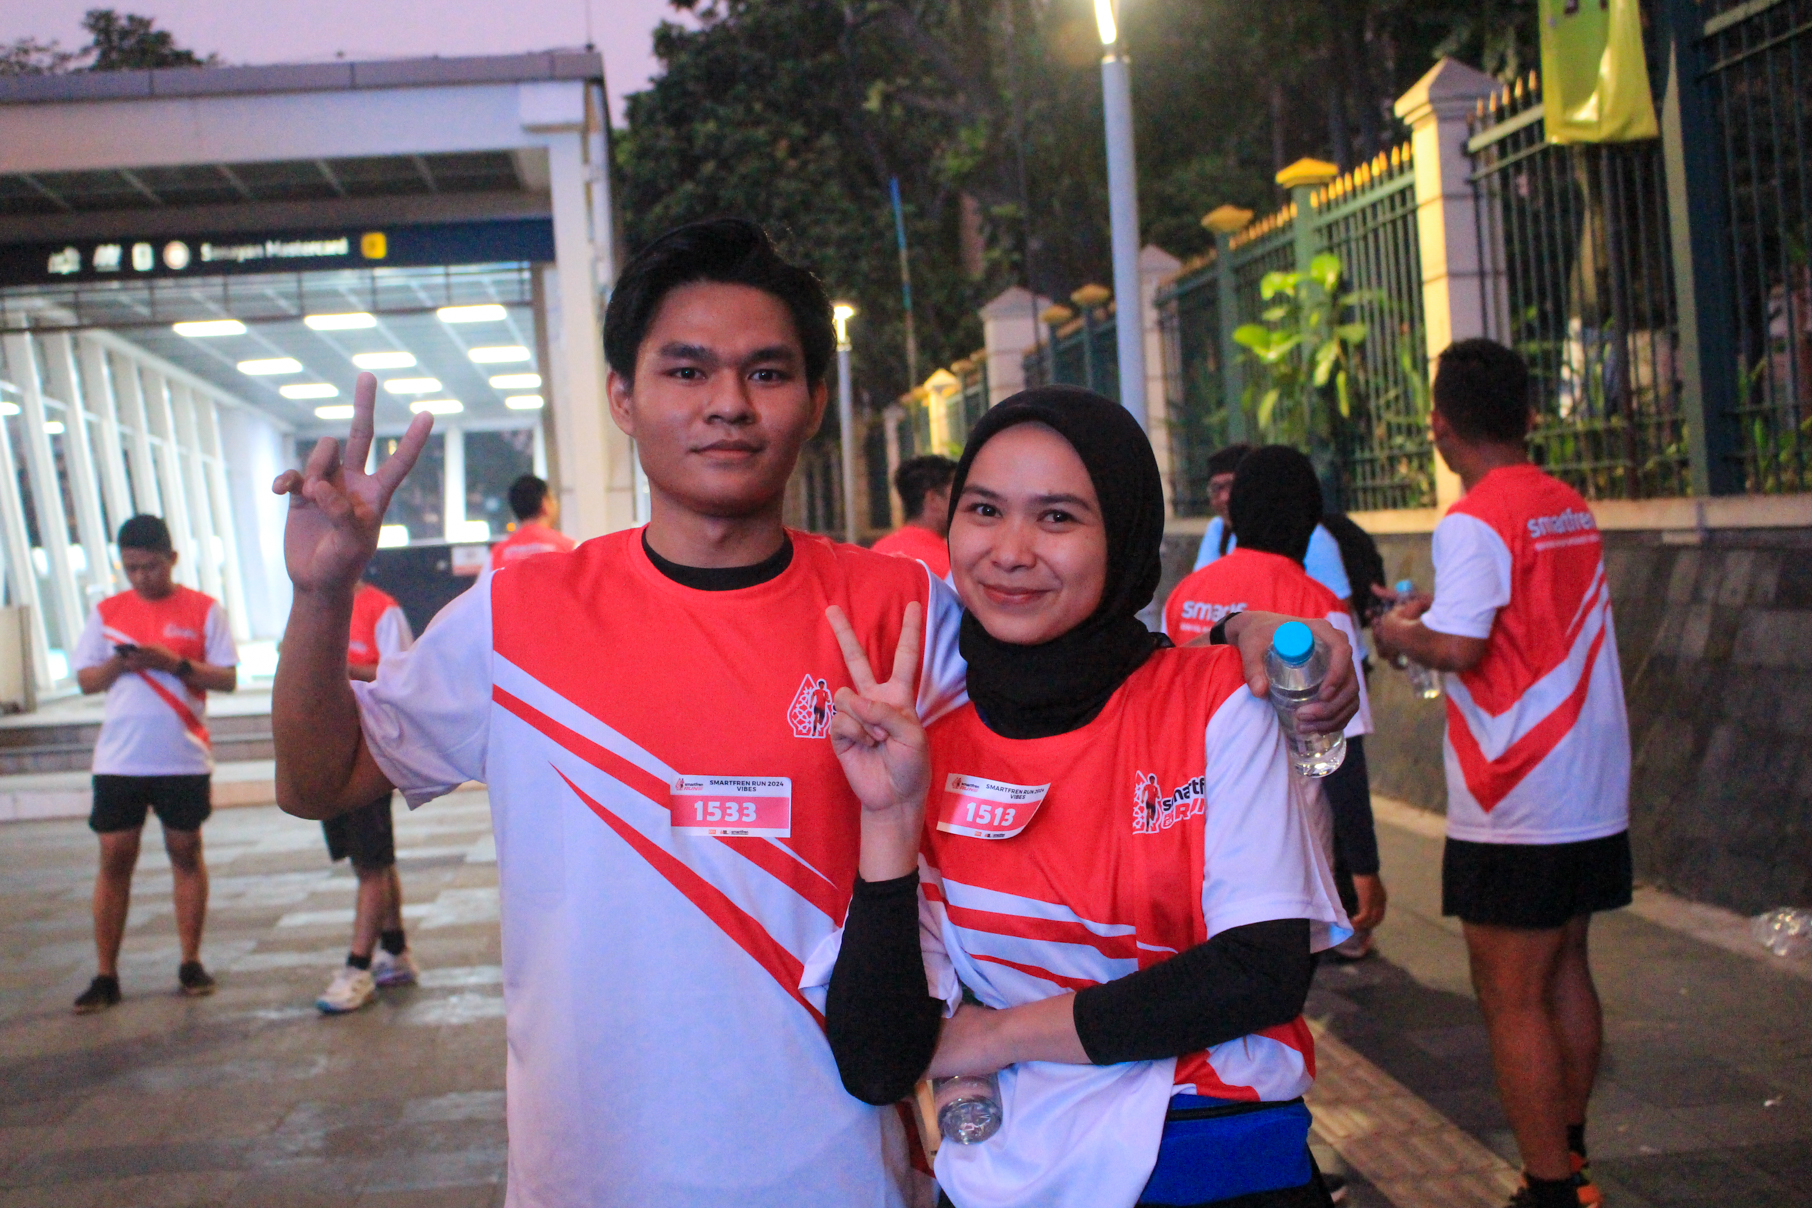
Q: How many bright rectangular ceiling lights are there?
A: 12